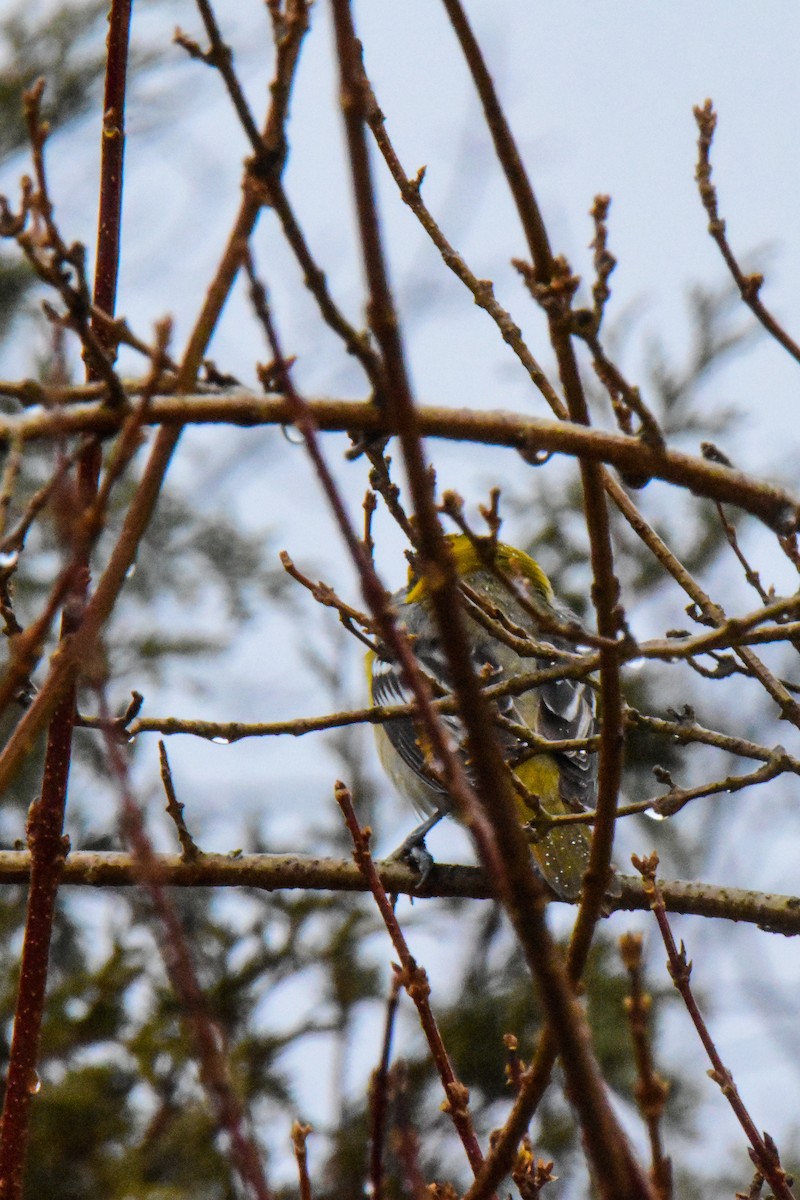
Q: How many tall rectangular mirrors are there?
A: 0